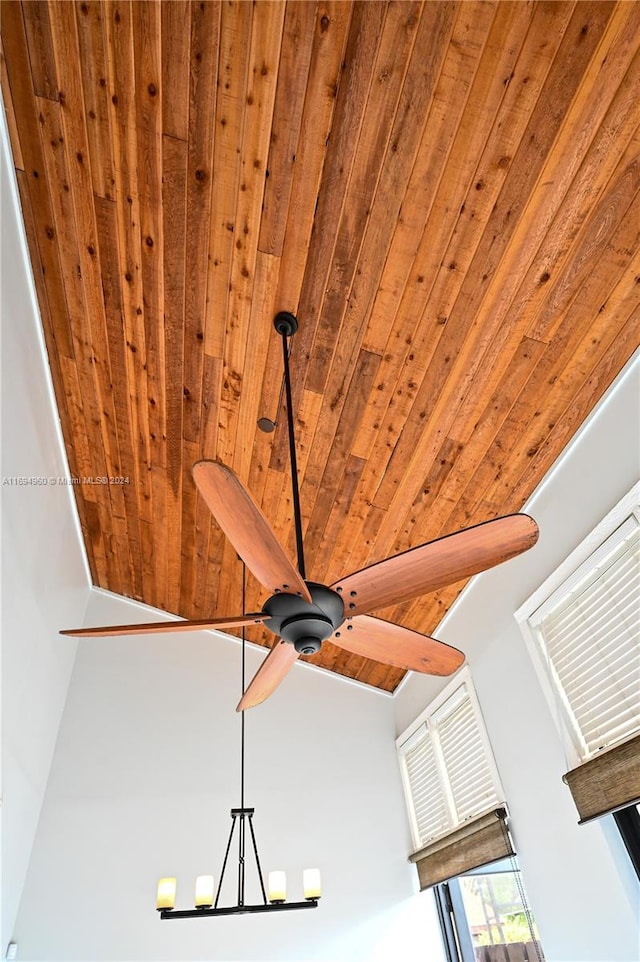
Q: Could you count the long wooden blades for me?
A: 5